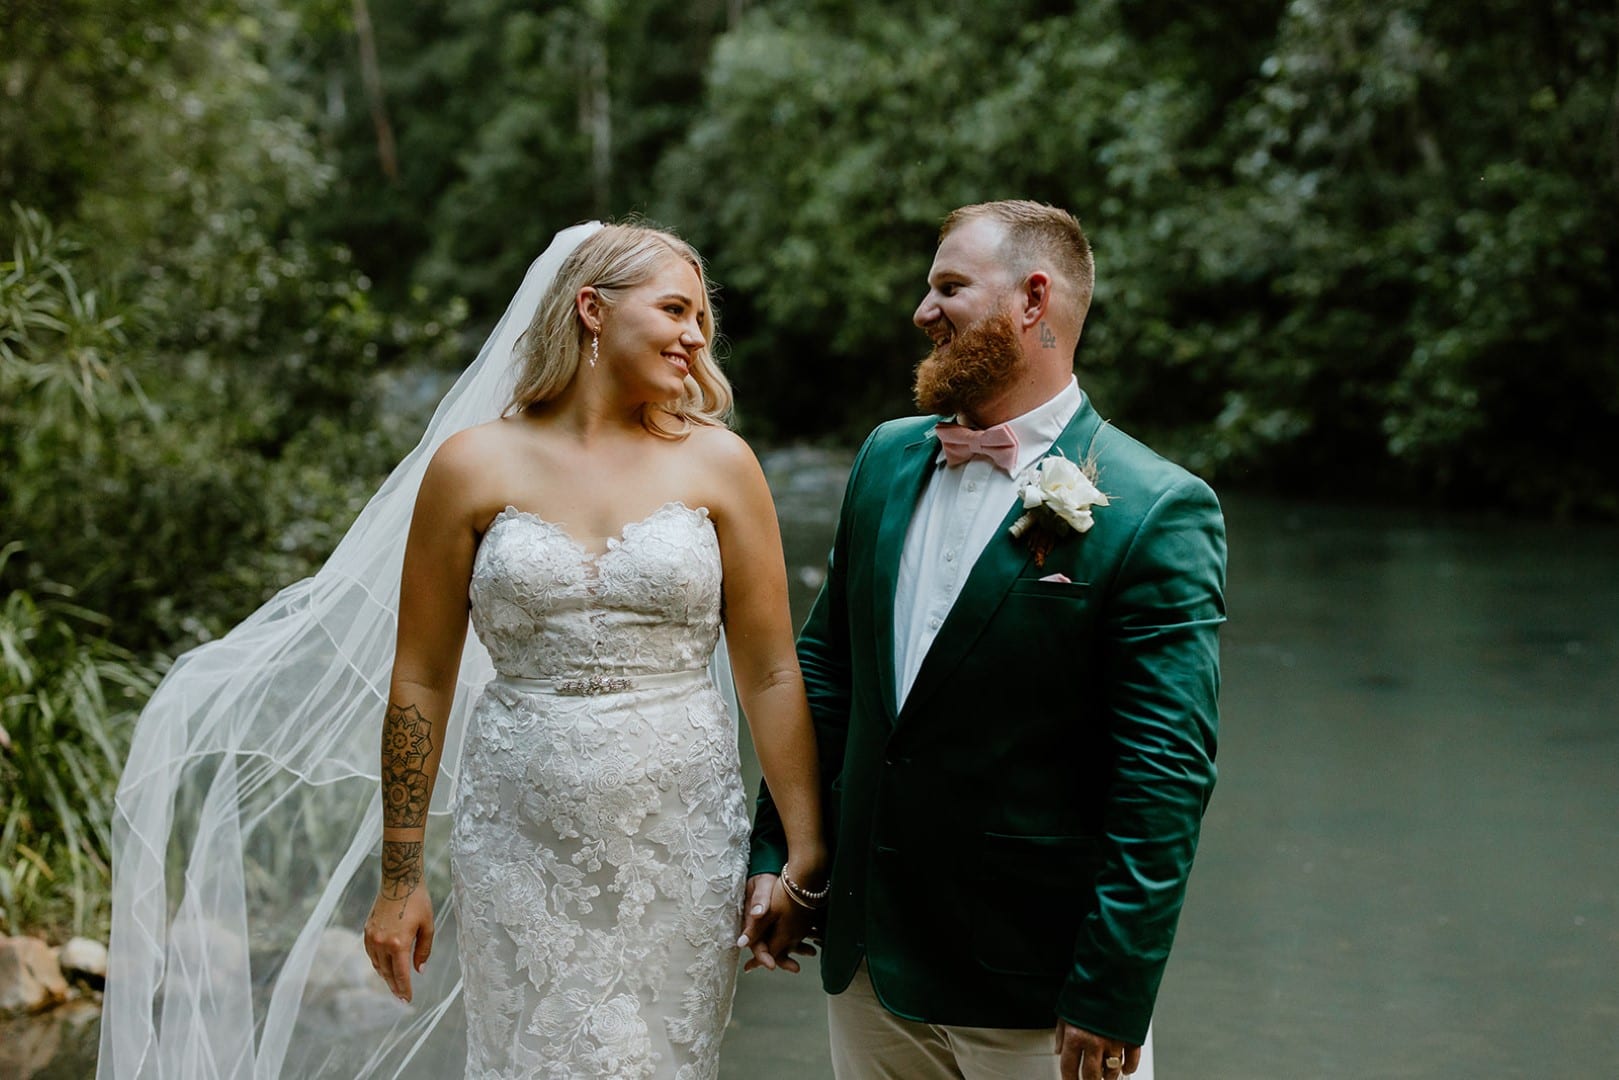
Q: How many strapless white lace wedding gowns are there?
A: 1